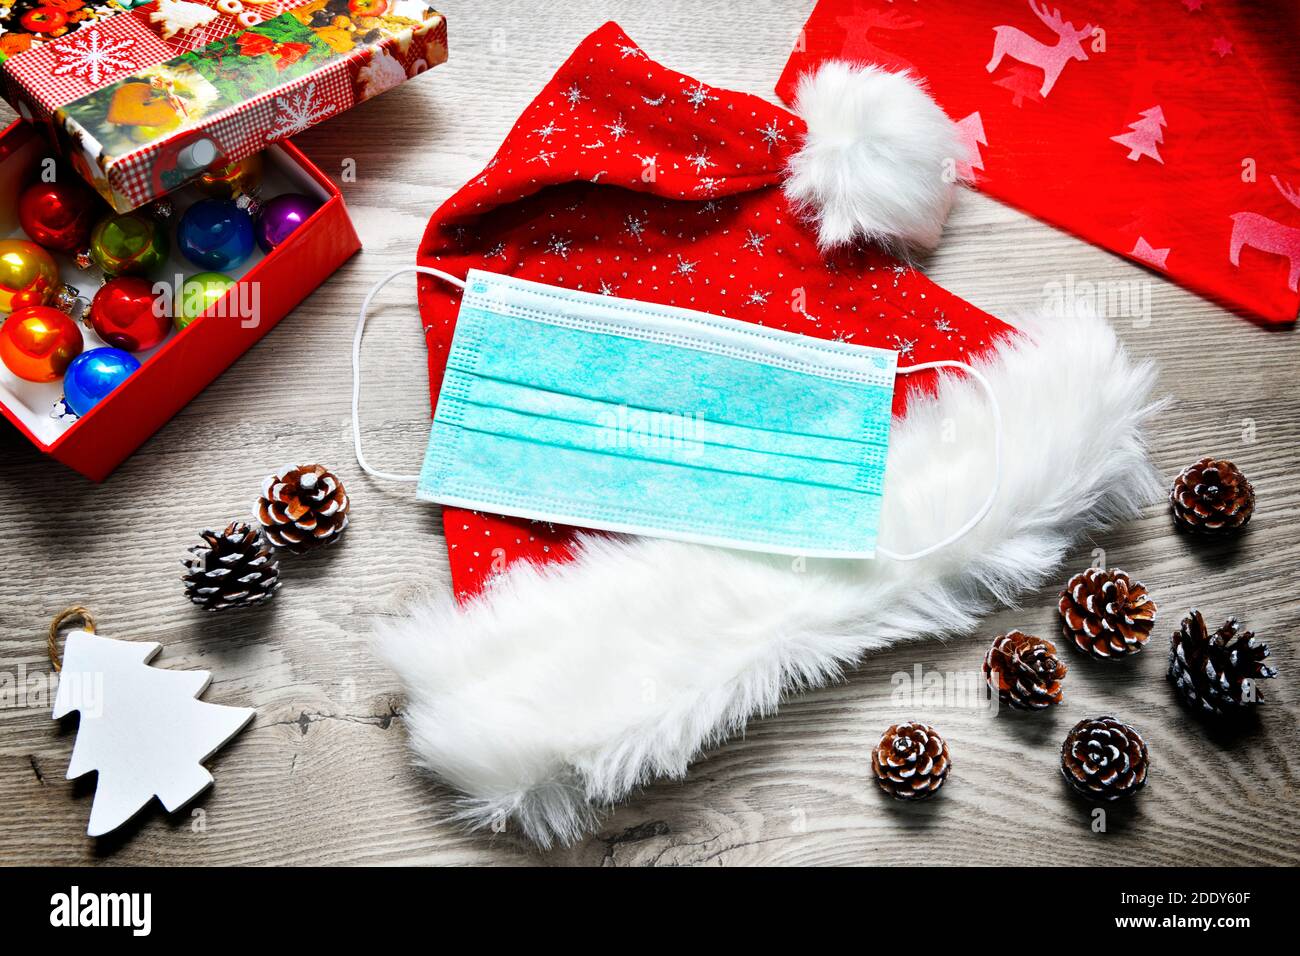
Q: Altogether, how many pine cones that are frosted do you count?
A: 8